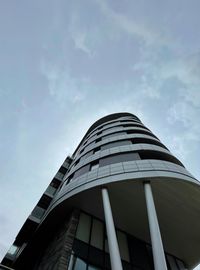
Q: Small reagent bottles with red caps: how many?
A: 0